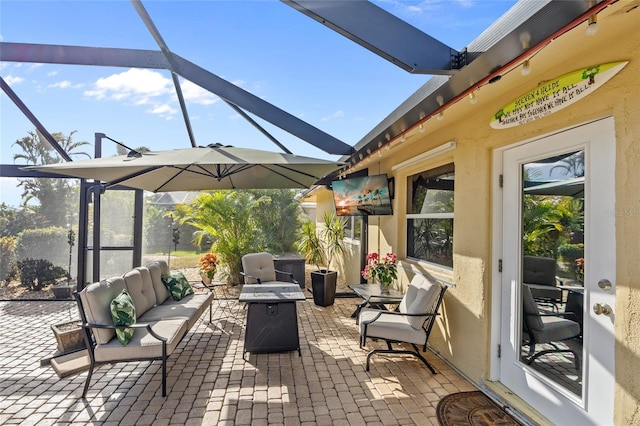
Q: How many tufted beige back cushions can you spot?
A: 5